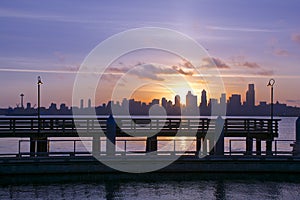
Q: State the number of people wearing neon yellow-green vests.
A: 0